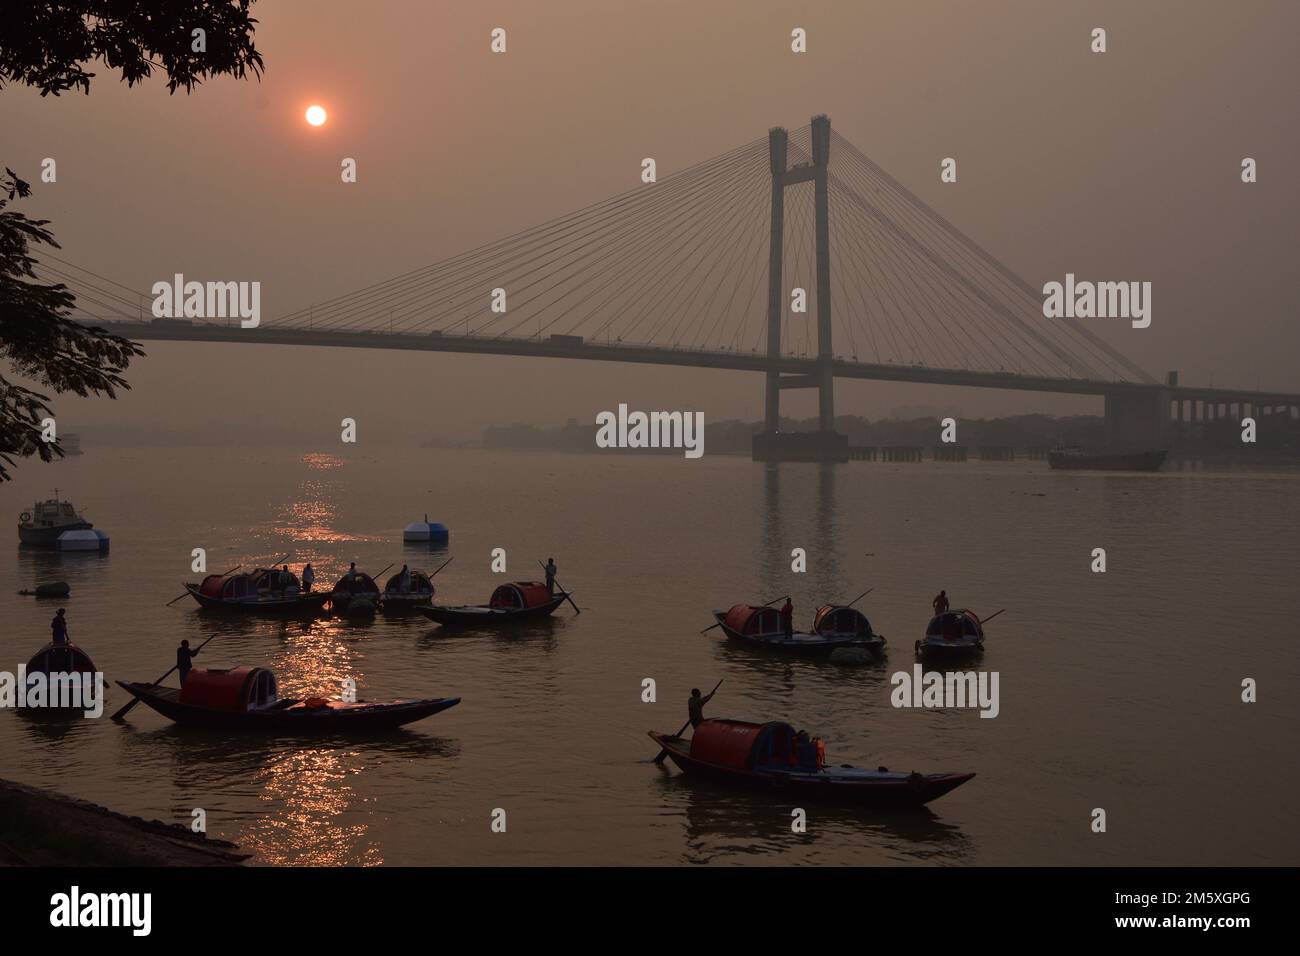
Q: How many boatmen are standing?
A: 10